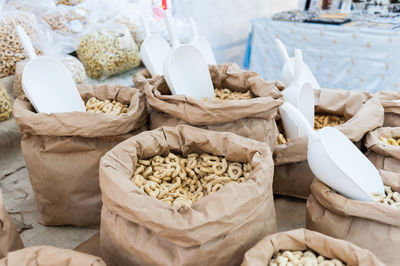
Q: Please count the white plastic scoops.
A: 7